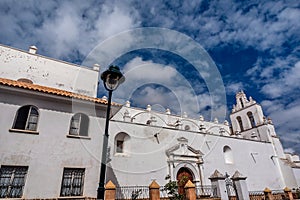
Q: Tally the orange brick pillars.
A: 5